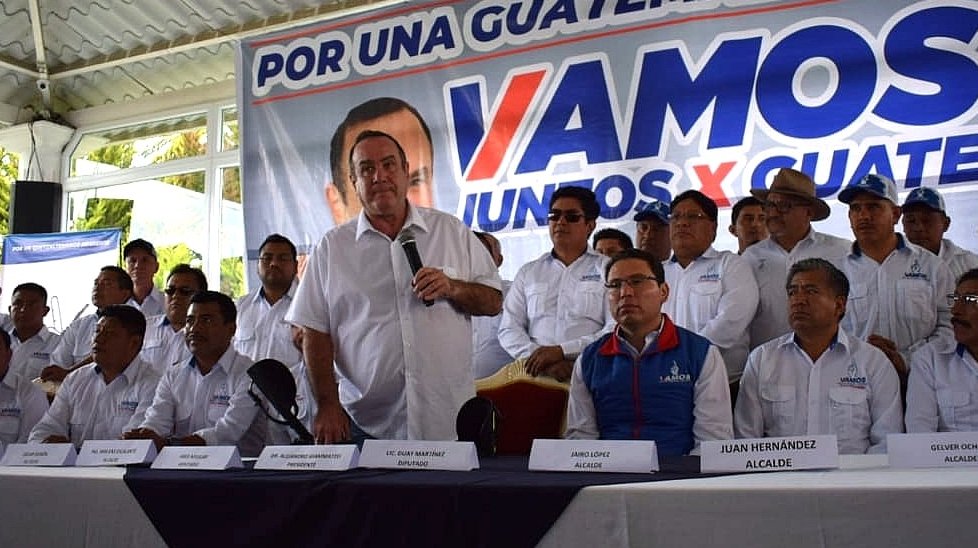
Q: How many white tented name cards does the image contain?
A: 8